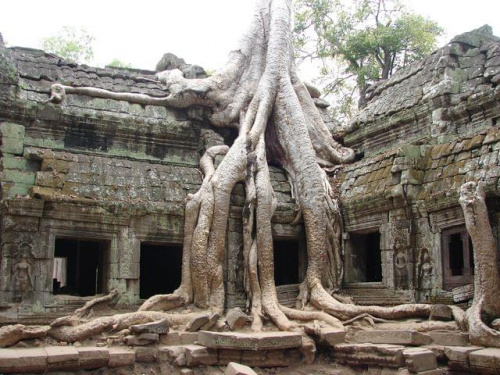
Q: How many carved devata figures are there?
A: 3